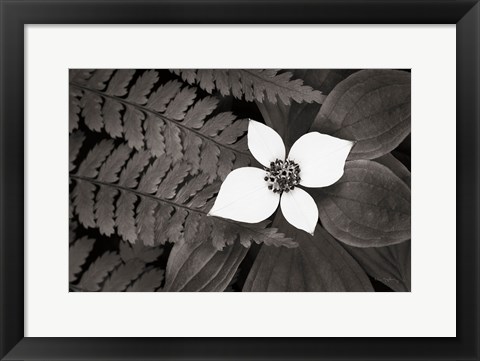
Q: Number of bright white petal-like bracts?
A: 4